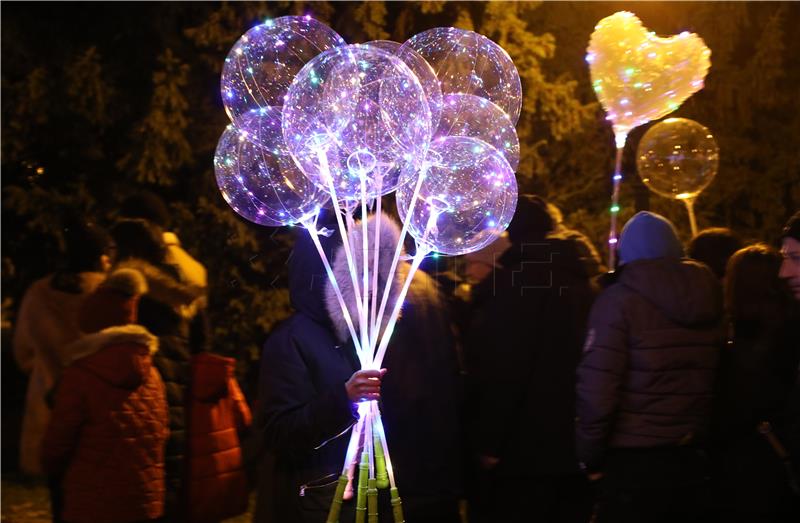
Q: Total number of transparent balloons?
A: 8